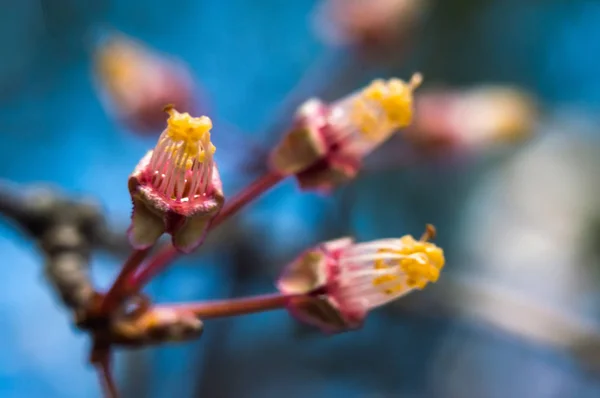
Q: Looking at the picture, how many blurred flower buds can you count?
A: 3